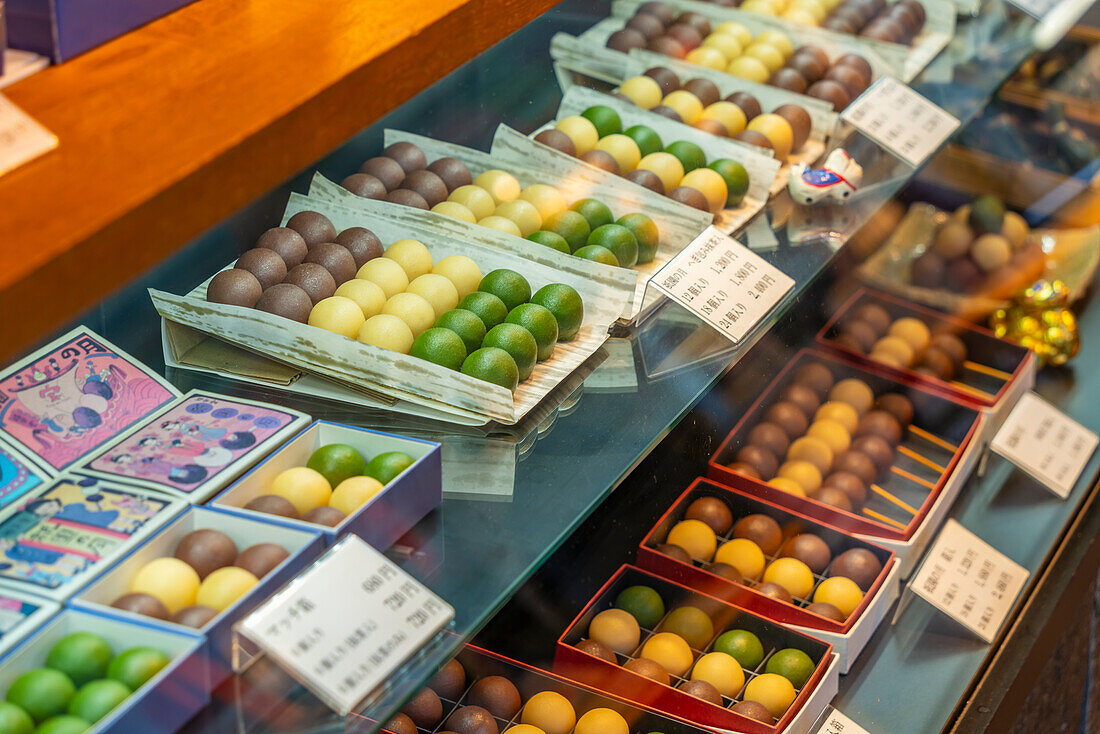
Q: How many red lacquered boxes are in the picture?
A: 5